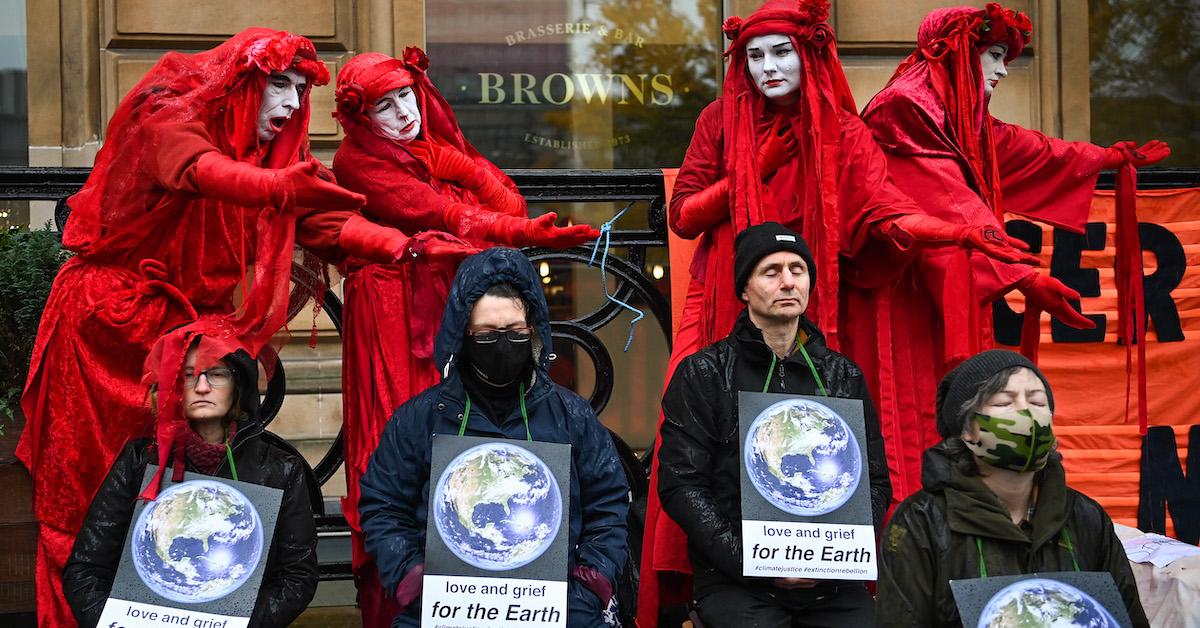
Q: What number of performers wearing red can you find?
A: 4